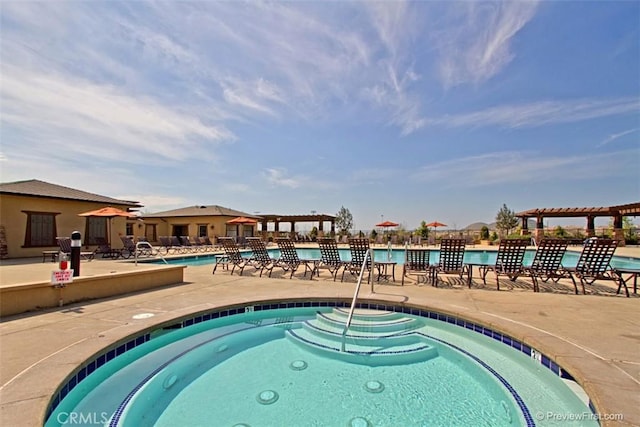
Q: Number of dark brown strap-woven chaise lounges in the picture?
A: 10